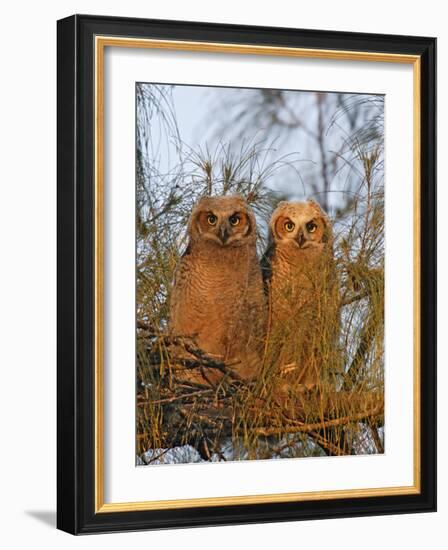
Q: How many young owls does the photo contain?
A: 2